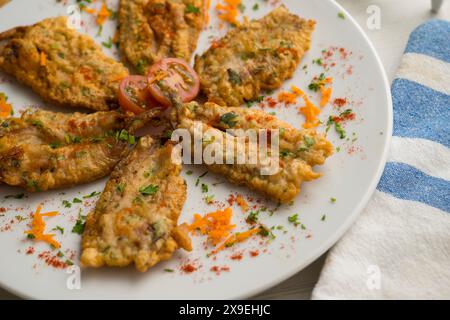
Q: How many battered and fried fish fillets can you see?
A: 6